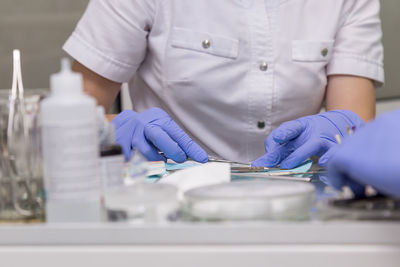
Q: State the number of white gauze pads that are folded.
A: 1